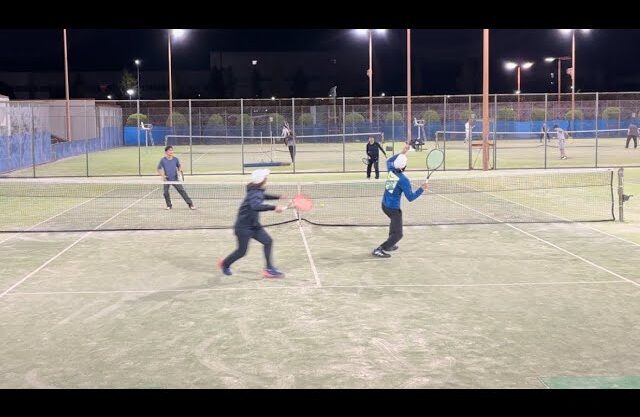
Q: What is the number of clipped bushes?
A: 14